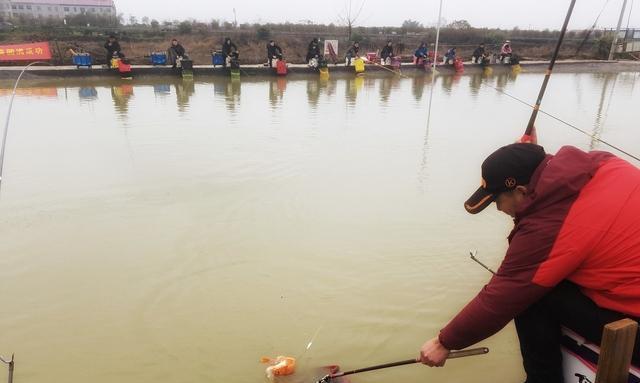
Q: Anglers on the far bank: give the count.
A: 11